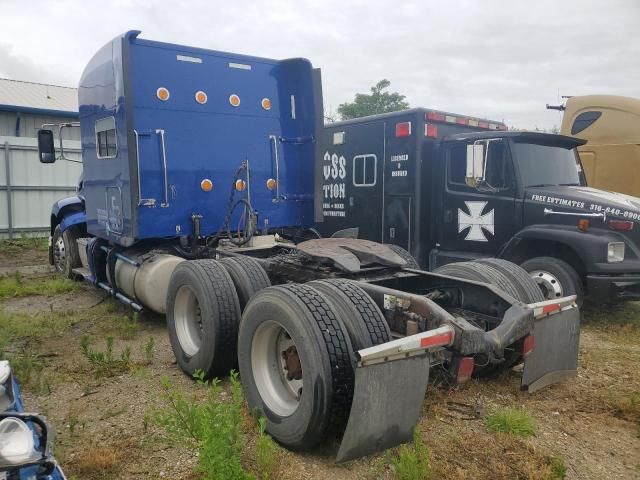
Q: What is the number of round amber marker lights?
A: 7